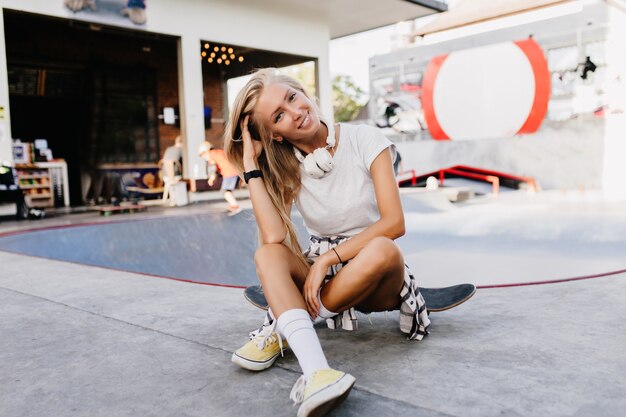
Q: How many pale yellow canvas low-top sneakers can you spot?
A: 2